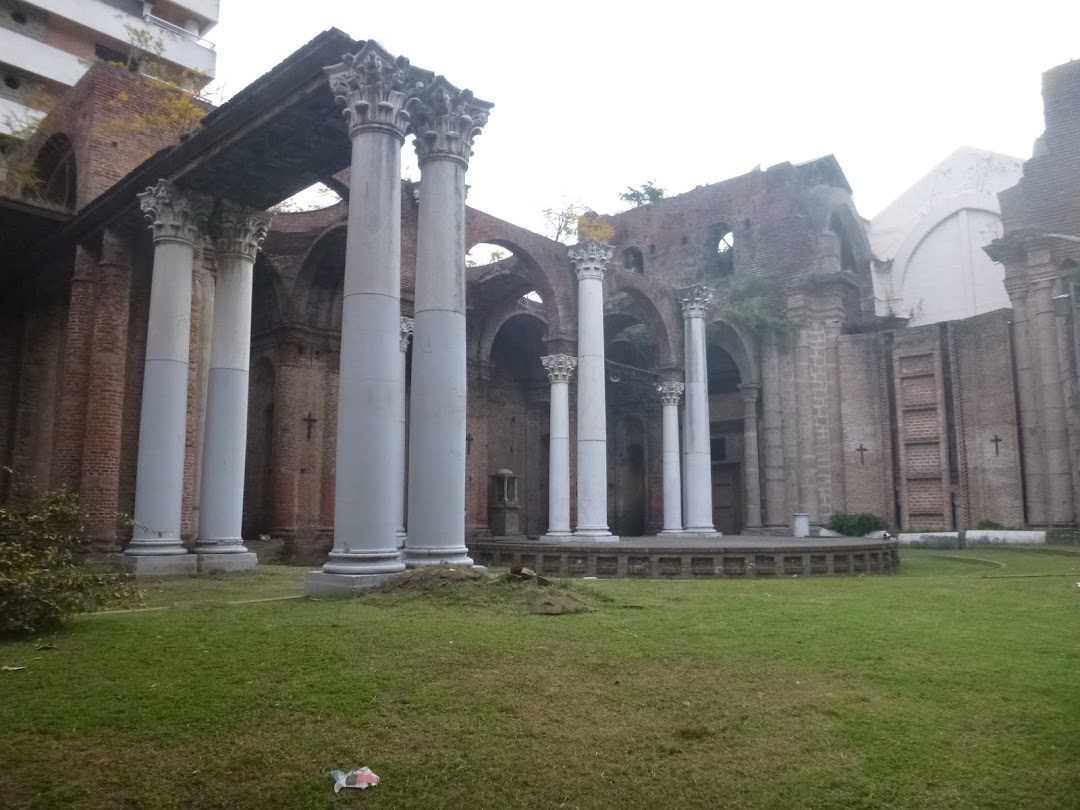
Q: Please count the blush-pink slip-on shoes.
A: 0